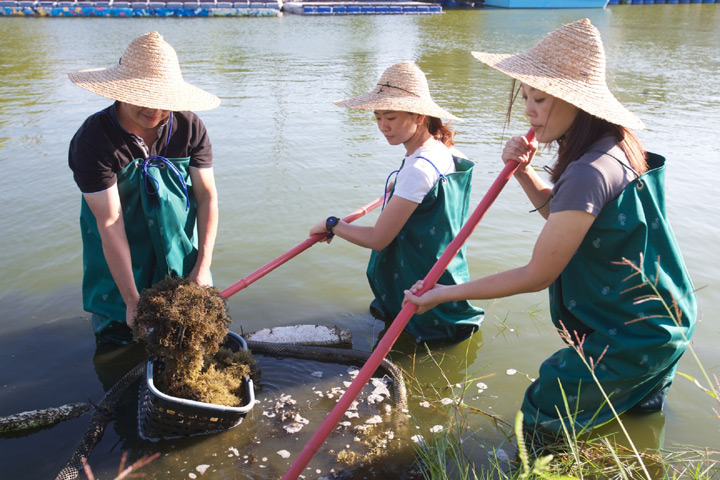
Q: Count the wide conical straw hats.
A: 3